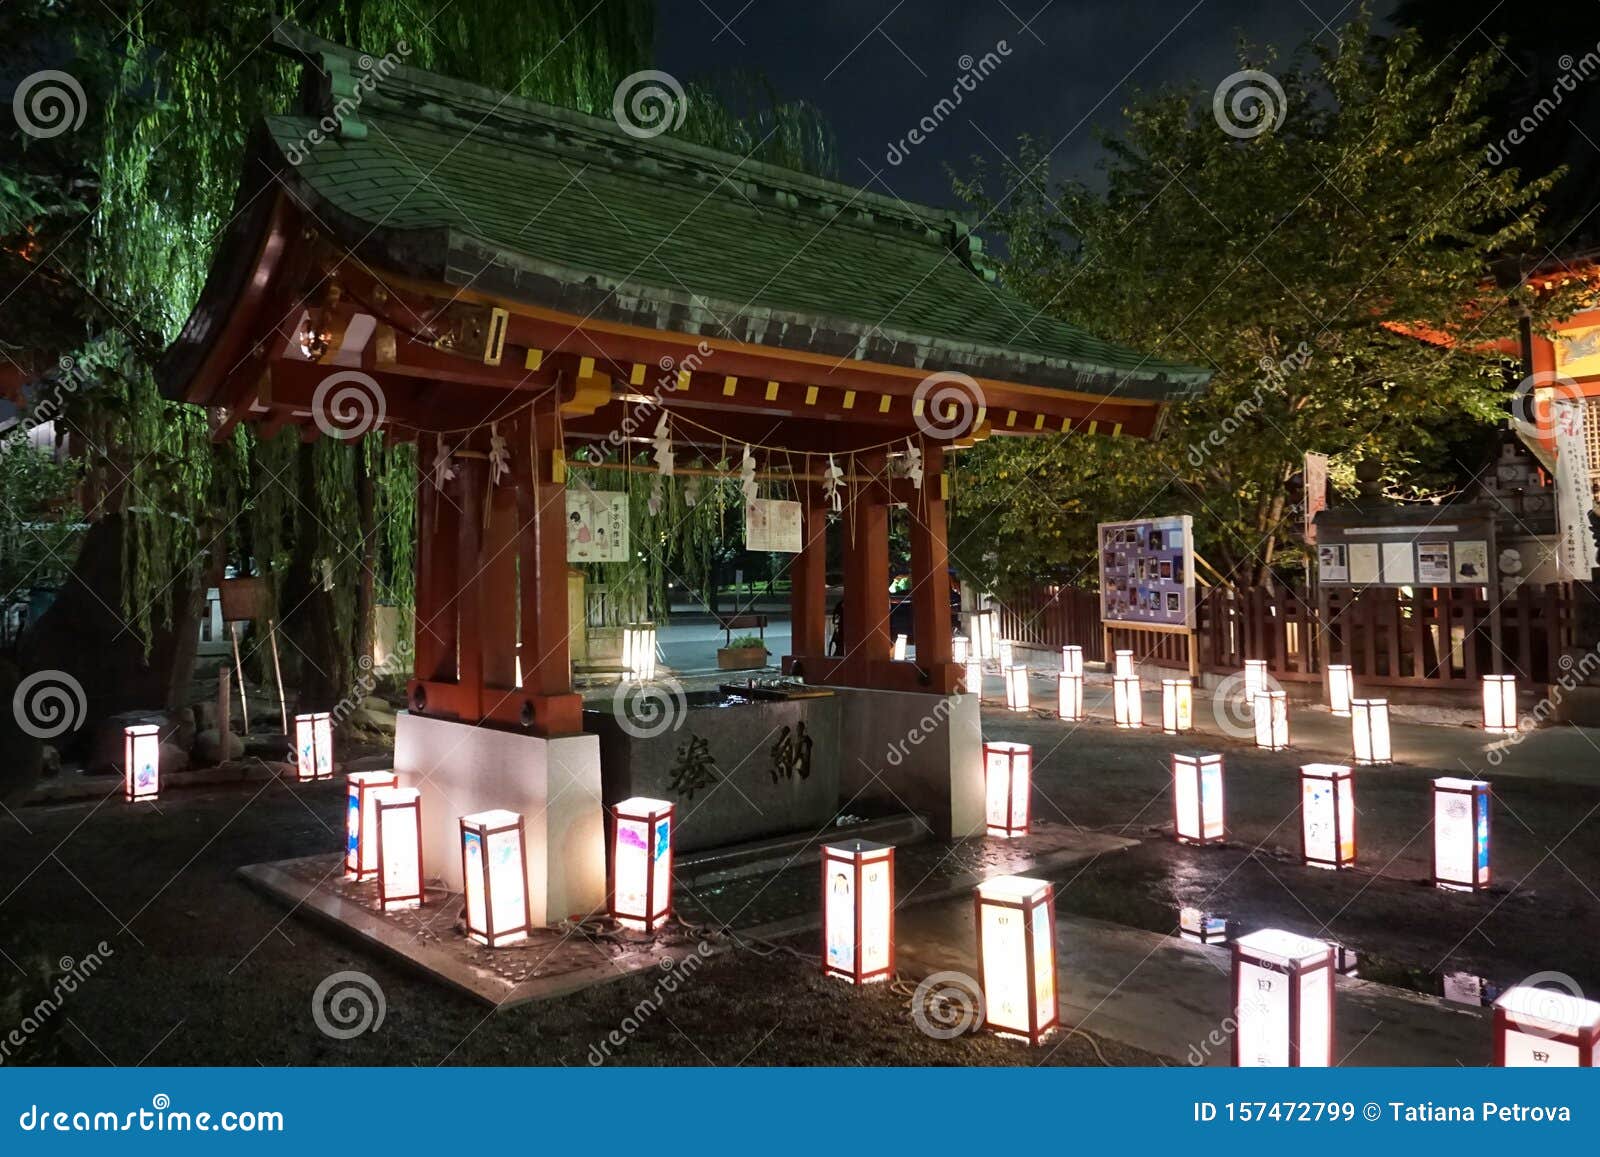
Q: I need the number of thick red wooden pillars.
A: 6